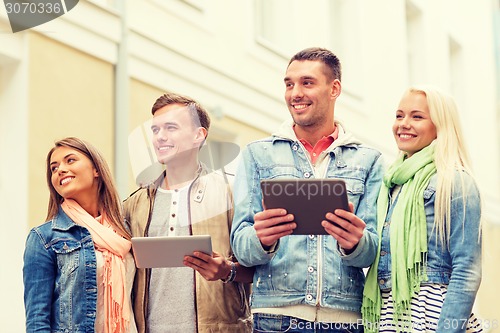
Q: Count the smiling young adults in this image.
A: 4